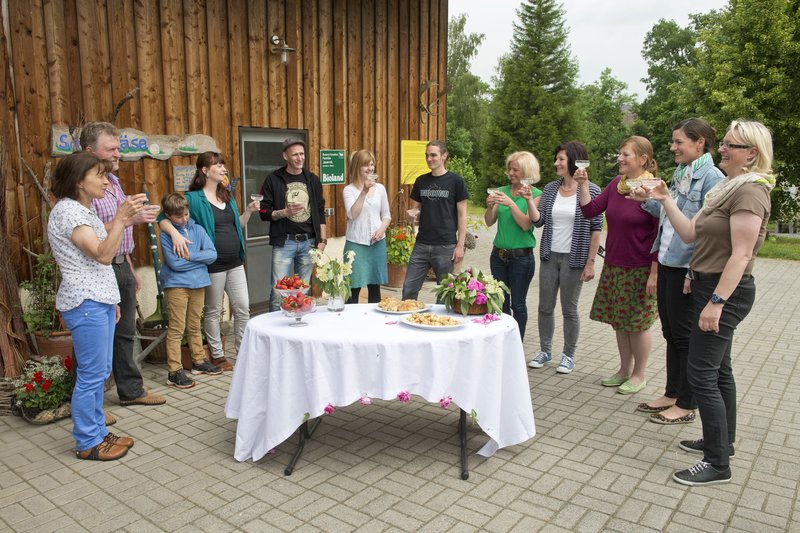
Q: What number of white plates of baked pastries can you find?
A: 2